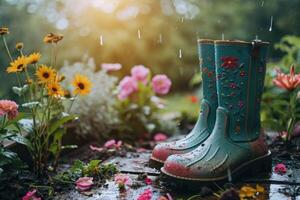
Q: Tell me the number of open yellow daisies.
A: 5